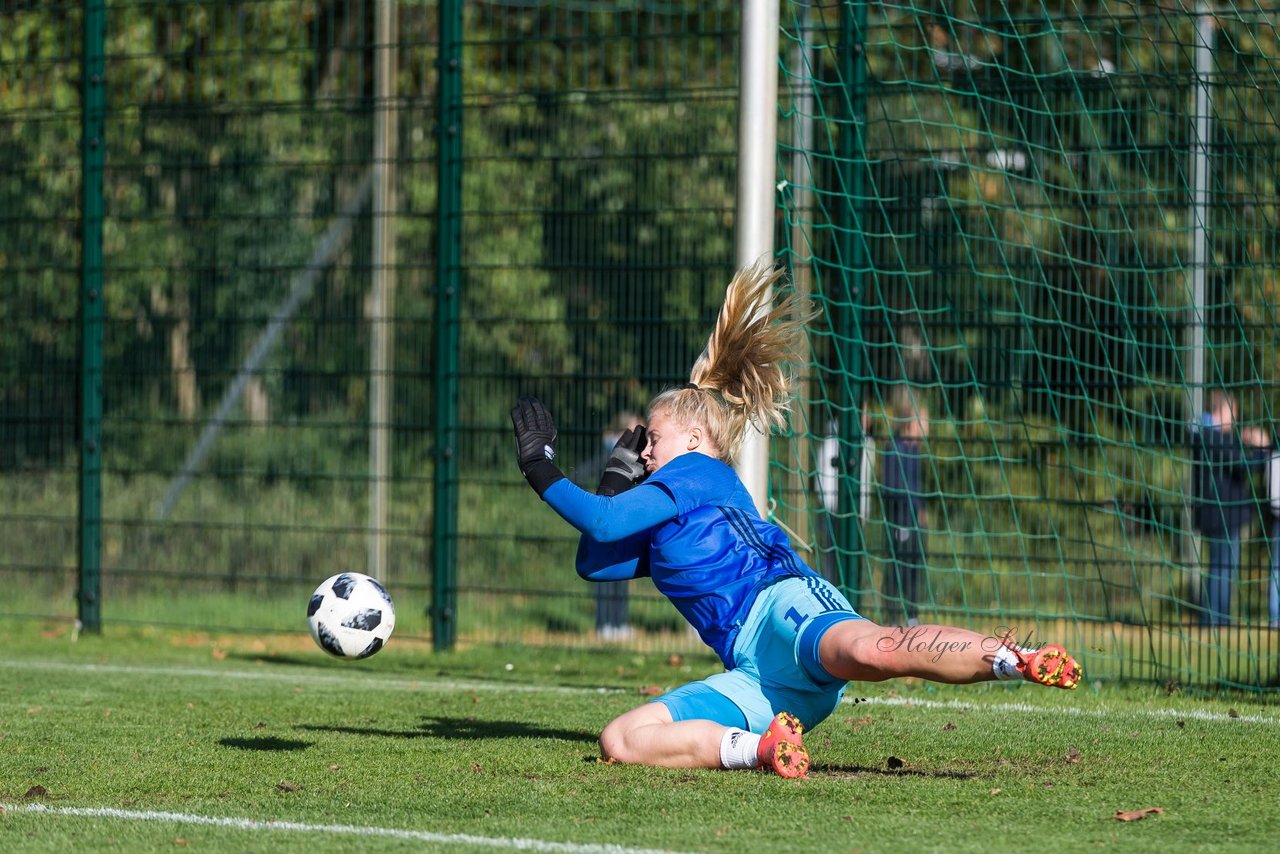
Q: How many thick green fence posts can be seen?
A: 3